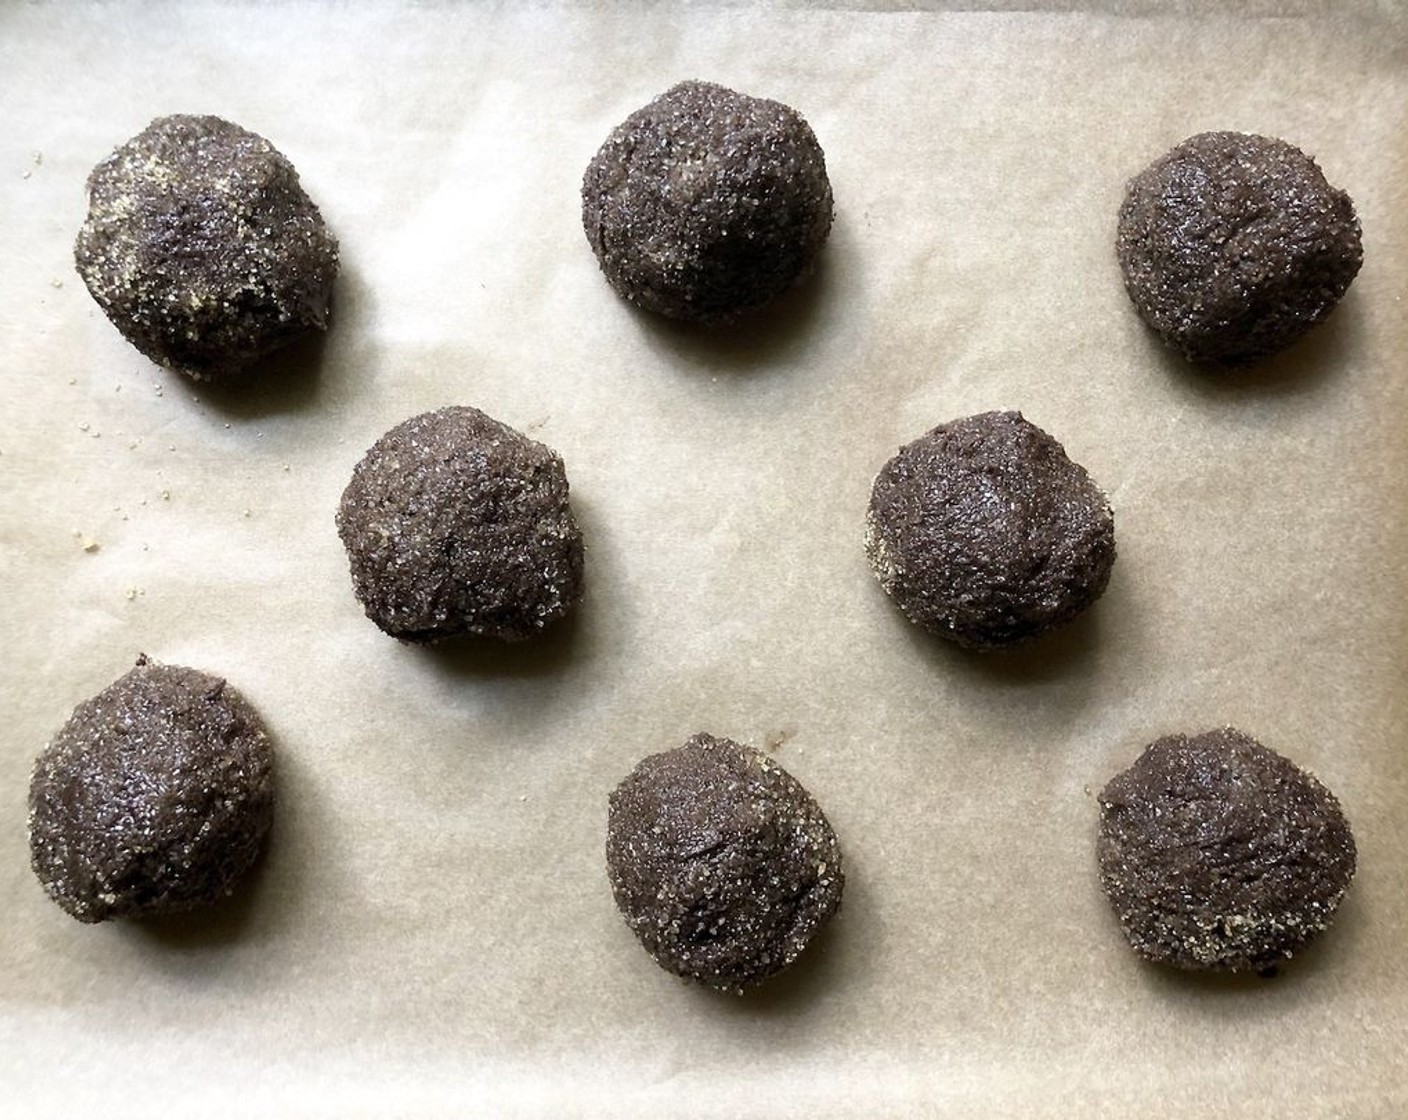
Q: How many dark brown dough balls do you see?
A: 8